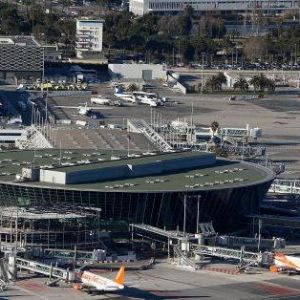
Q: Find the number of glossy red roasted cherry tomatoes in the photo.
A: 0